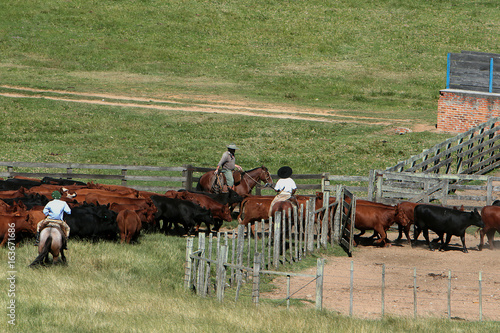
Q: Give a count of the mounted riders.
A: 3